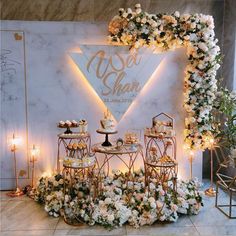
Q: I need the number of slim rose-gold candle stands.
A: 4